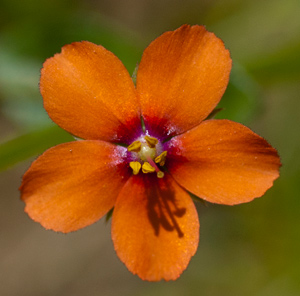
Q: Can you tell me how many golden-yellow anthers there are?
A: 5